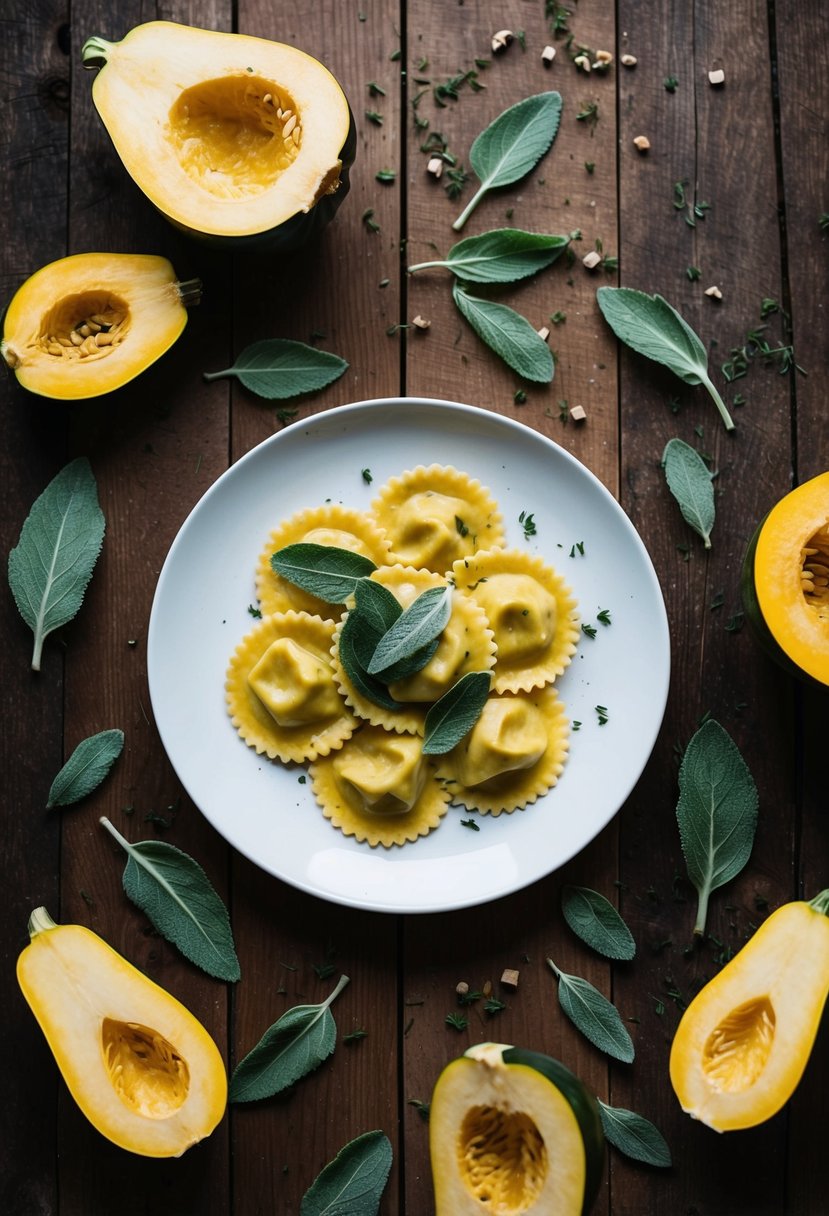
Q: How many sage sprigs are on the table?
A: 15